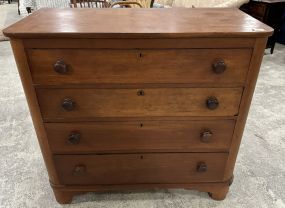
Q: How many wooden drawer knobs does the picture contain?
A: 8